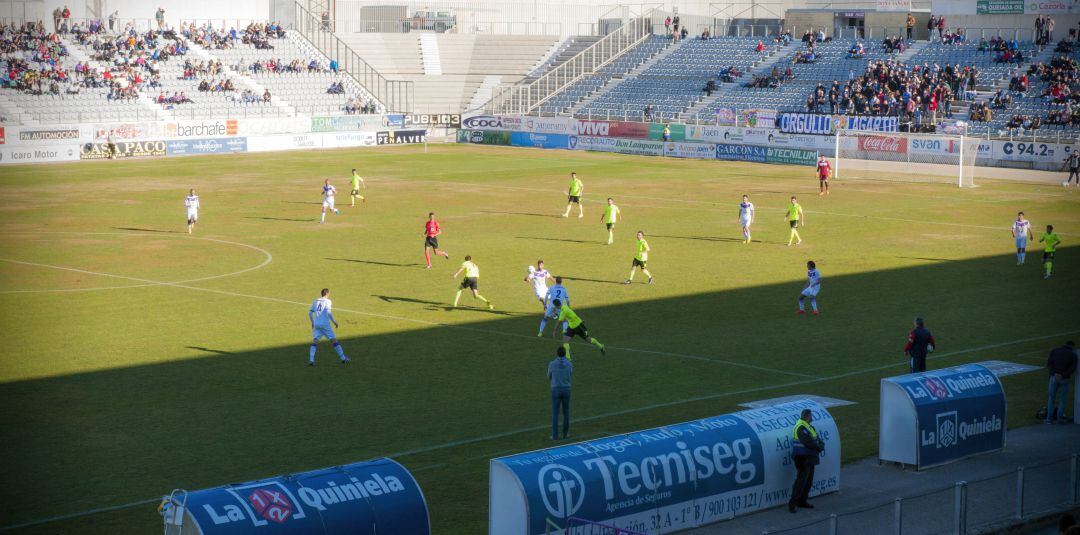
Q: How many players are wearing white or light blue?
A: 8